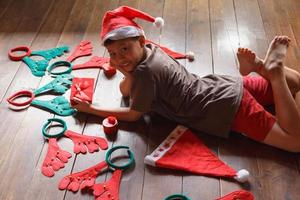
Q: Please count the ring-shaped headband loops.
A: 6